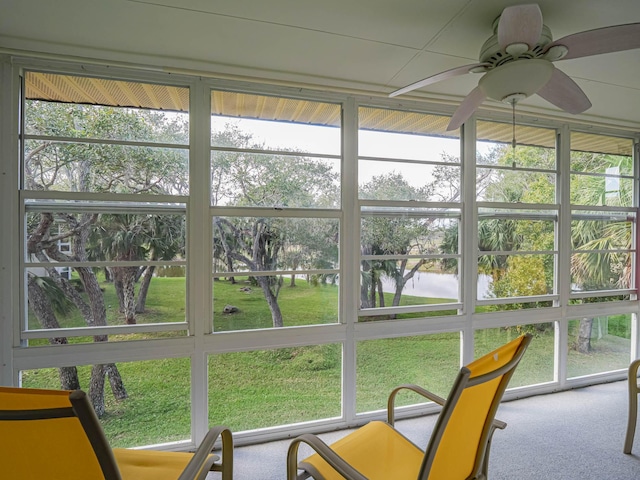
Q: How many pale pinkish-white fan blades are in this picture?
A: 5